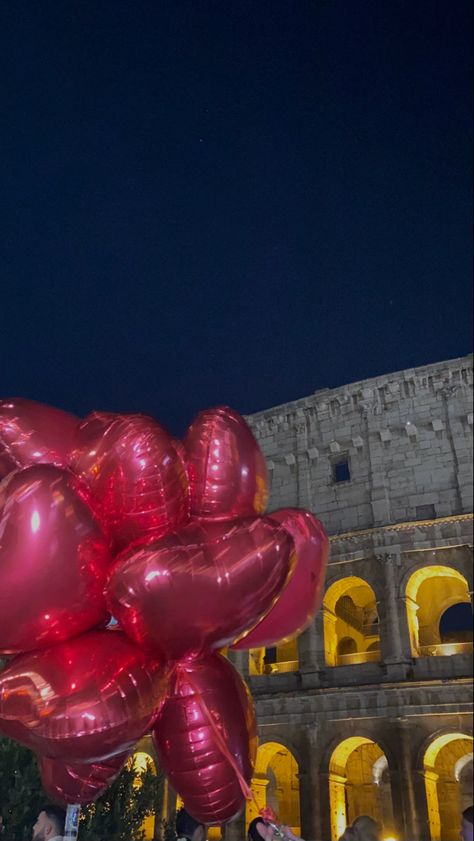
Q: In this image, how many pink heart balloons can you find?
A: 9